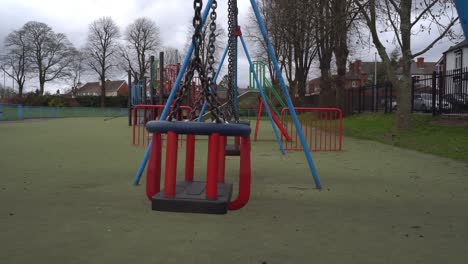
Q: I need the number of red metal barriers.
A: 2